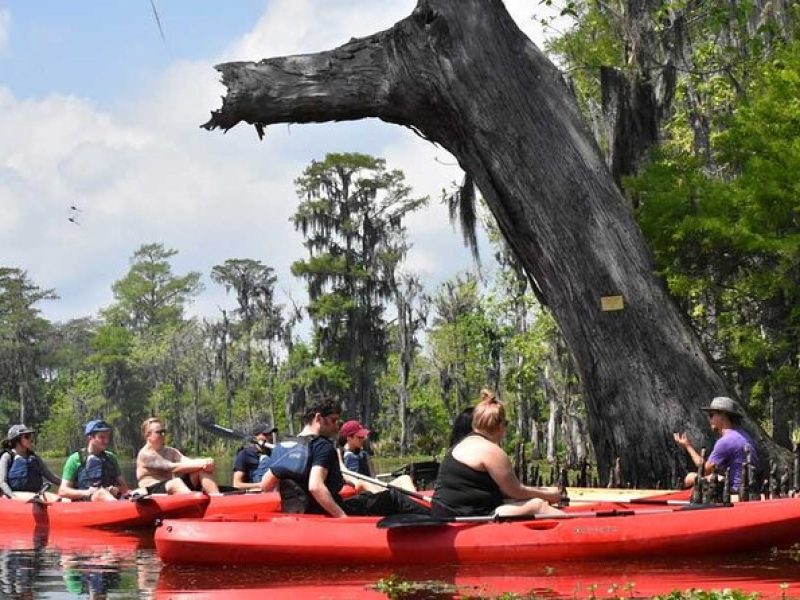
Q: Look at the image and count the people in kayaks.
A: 9